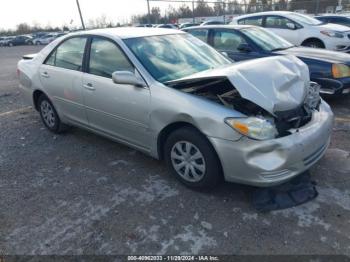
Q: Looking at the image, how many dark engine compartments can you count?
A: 1